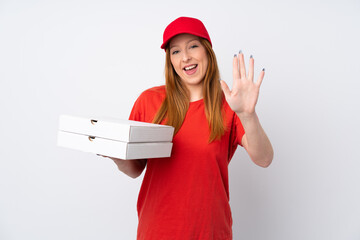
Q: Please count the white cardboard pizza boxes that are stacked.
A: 2